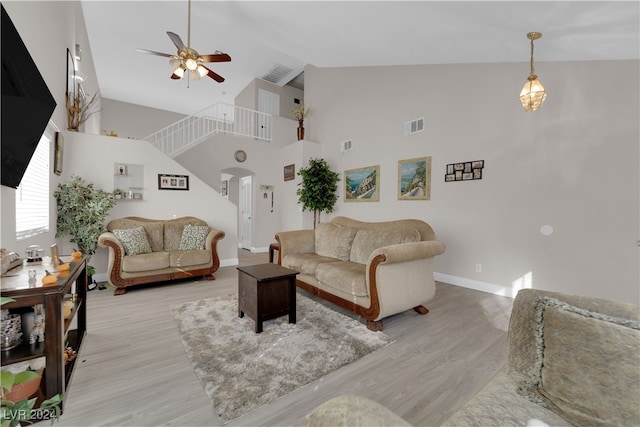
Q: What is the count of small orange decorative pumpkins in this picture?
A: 3